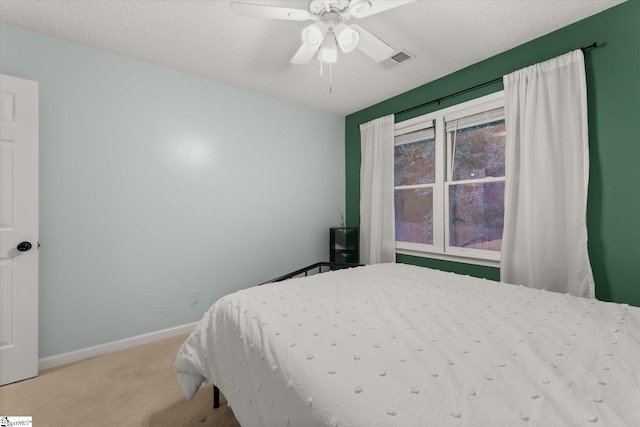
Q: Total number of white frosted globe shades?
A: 3